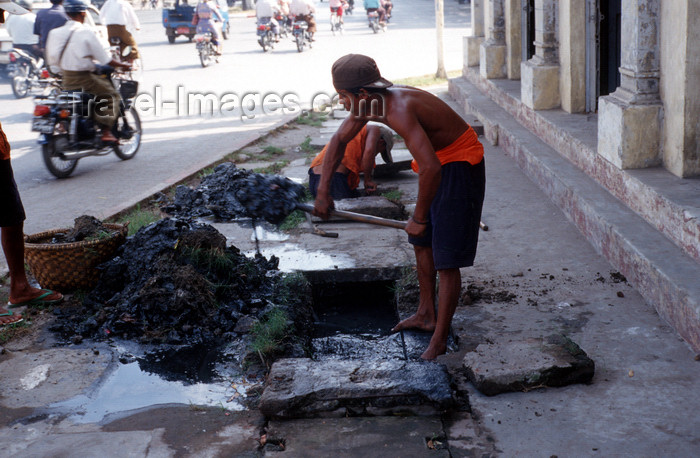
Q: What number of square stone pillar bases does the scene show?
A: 4